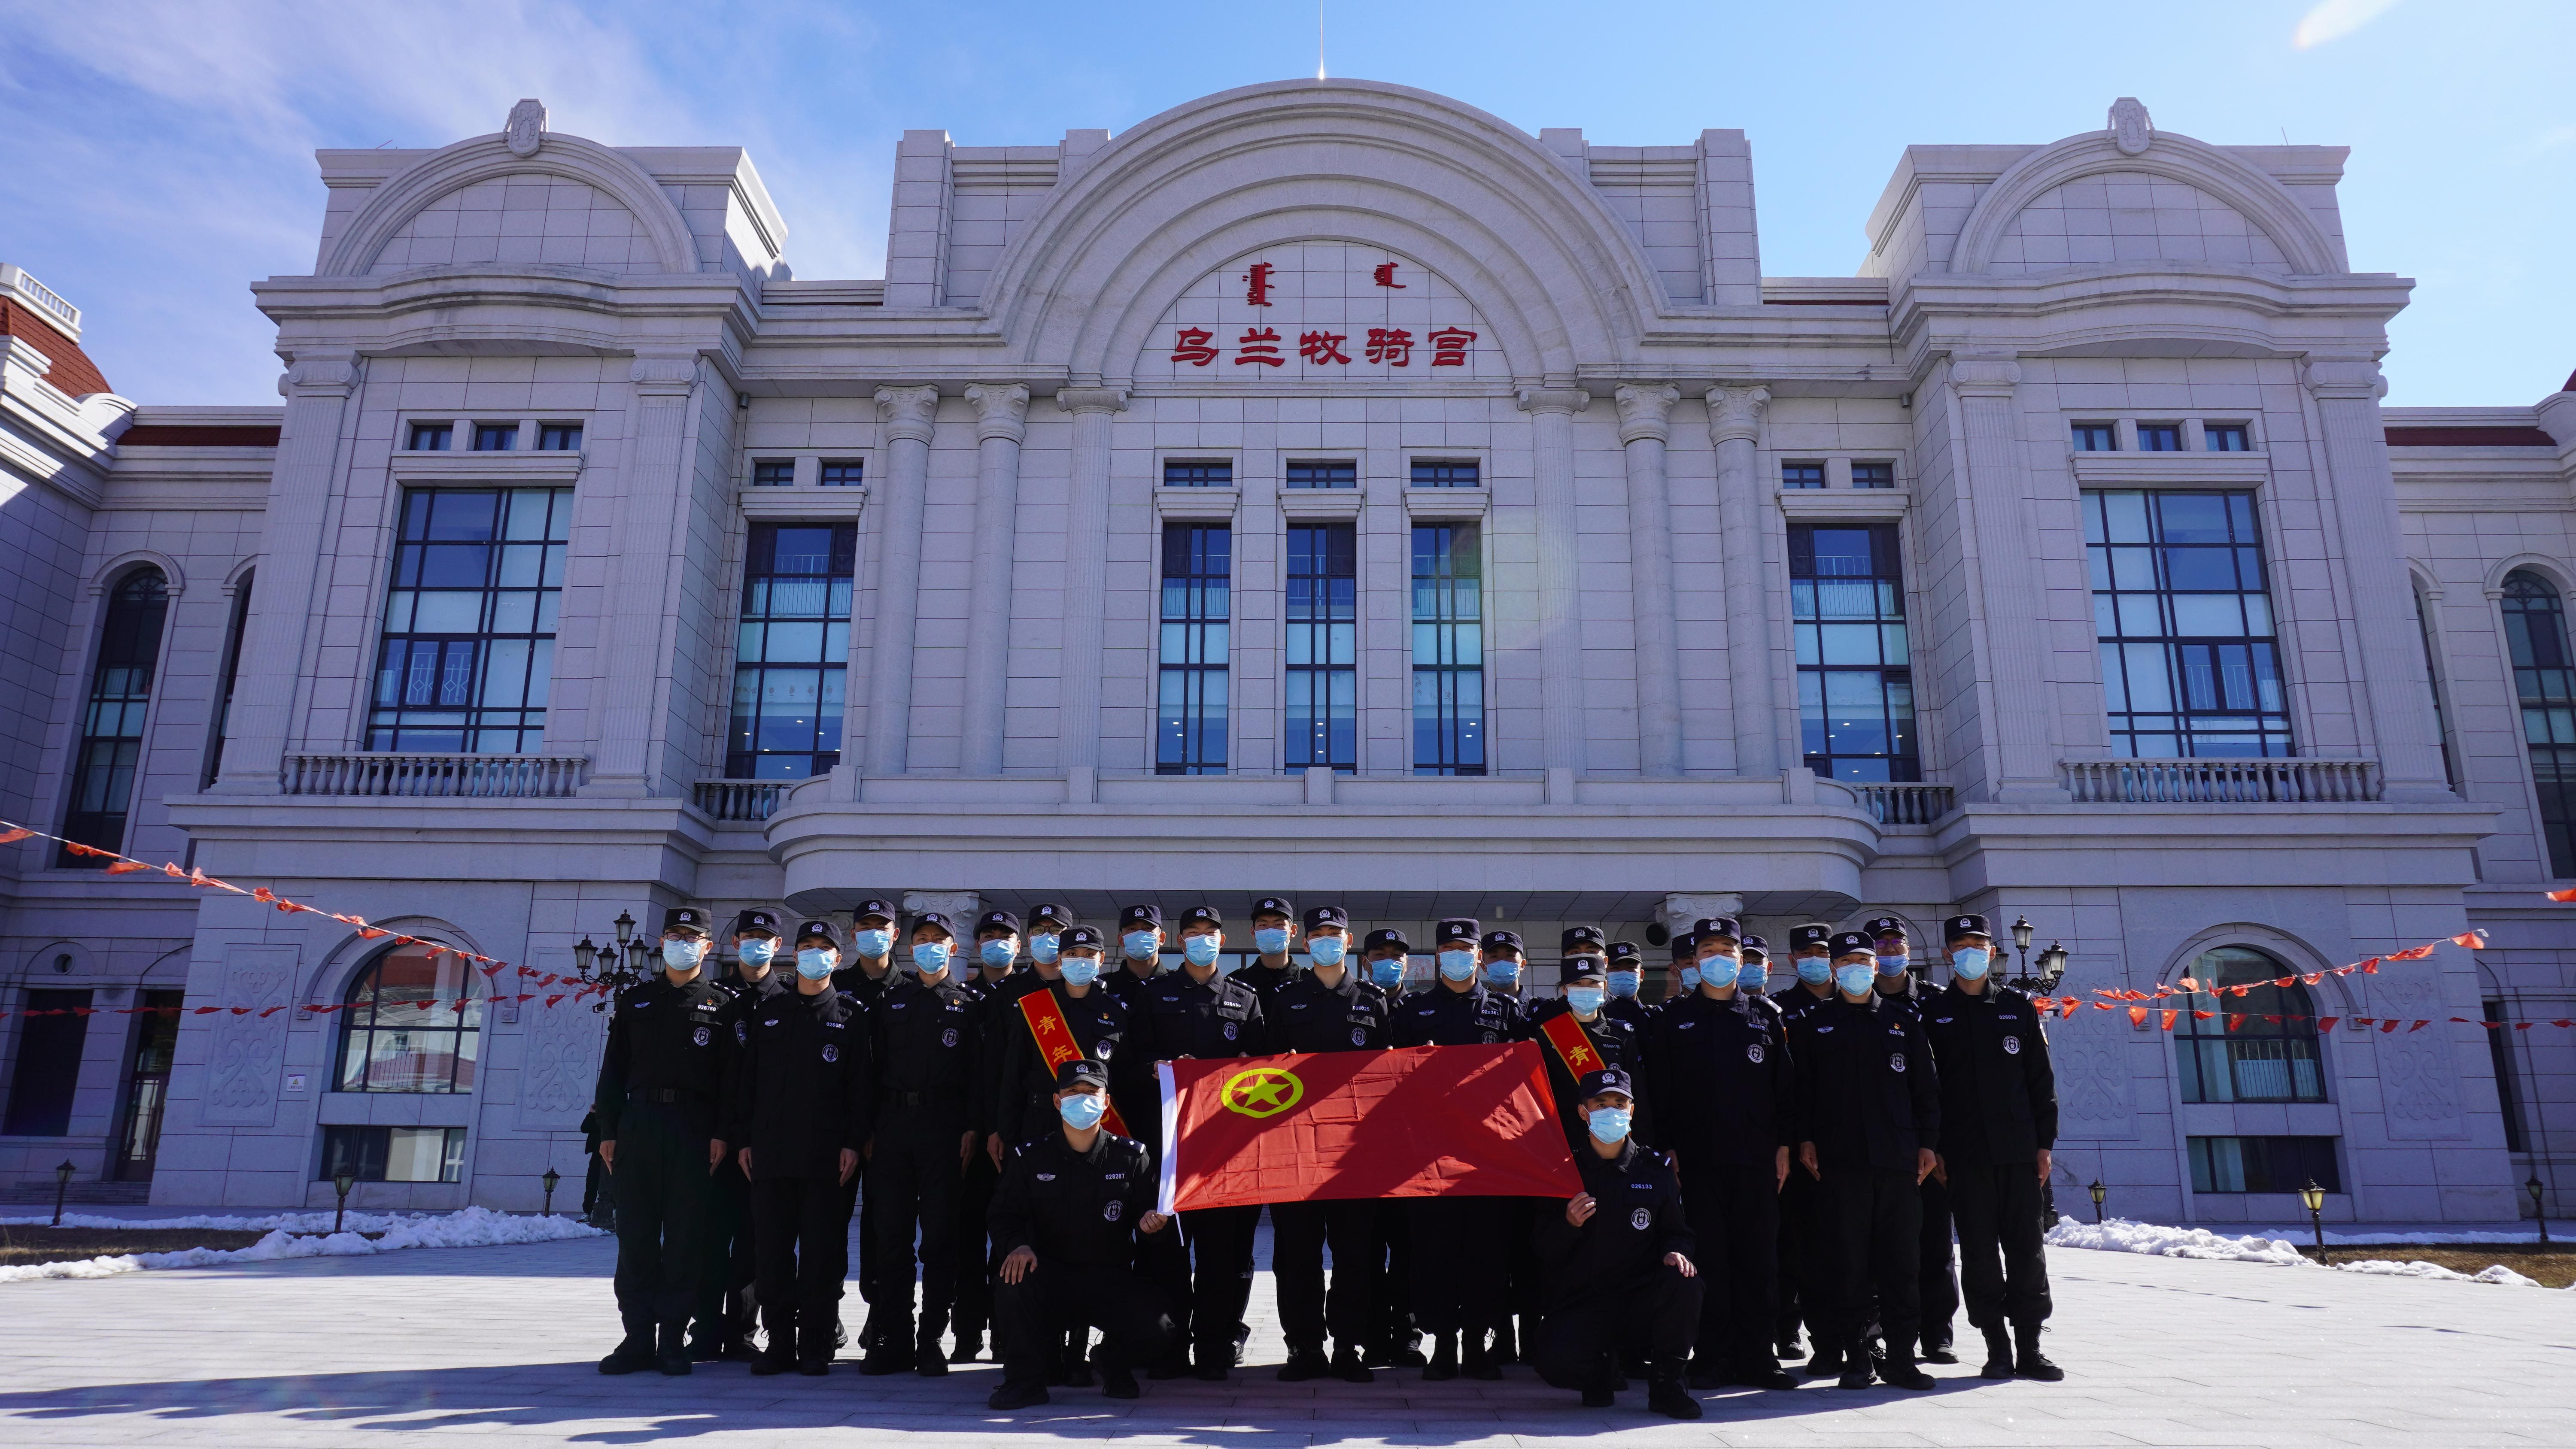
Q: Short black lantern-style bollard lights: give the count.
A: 6